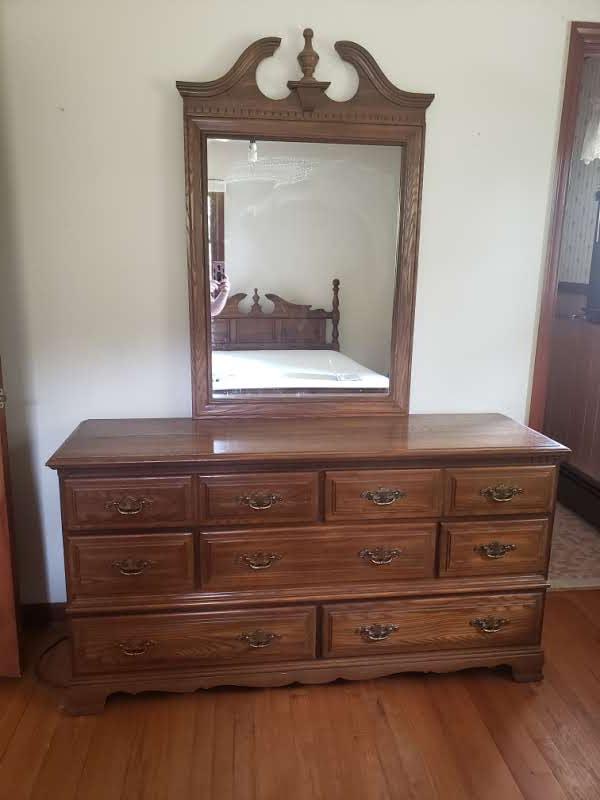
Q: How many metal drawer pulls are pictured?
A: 12